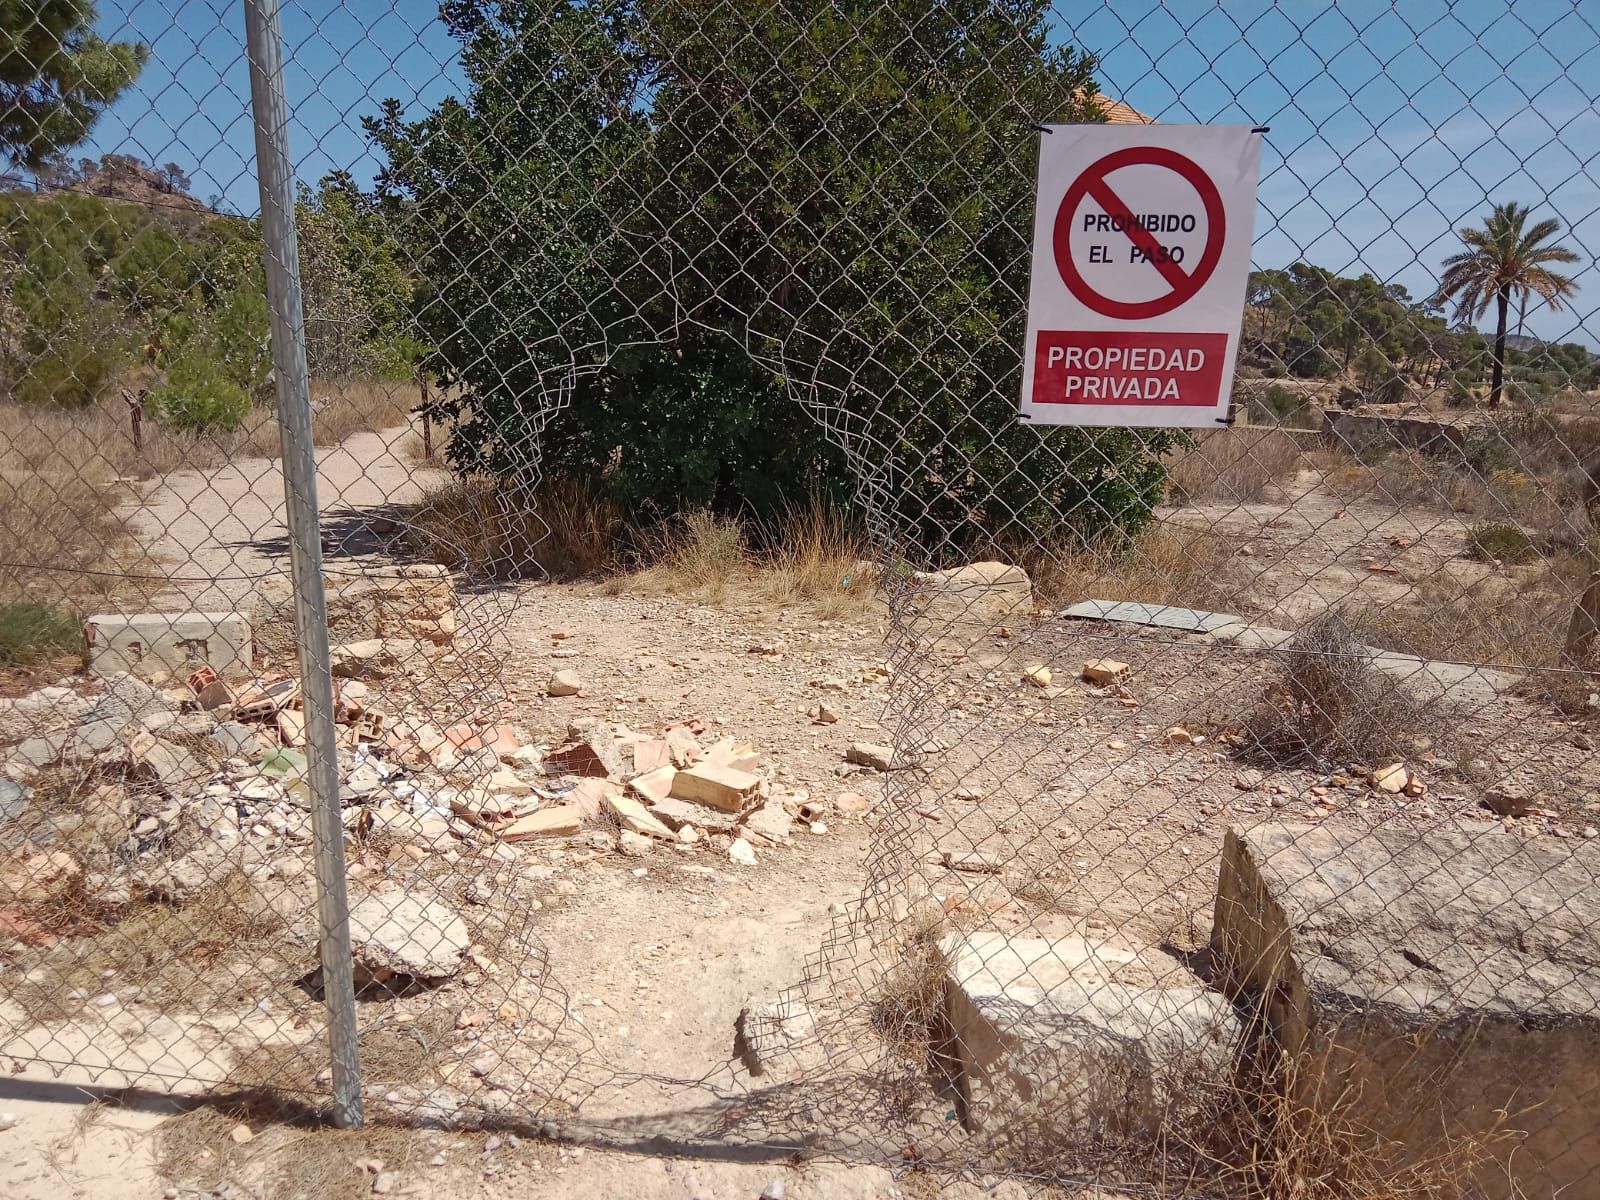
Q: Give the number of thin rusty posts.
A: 2